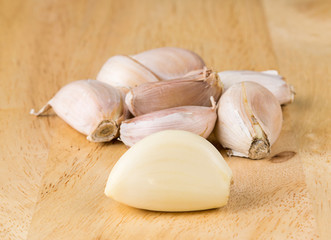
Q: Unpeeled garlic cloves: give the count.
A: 7